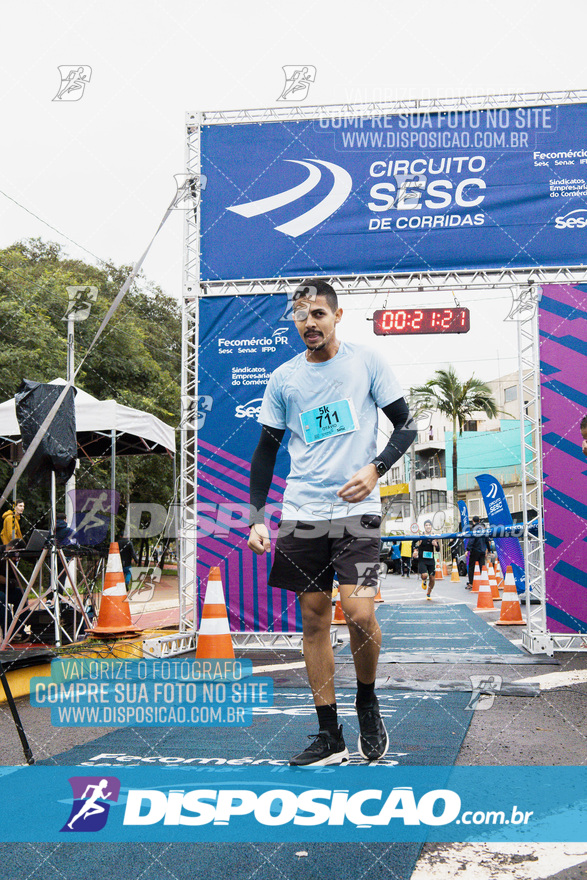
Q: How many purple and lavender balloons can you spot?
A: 0